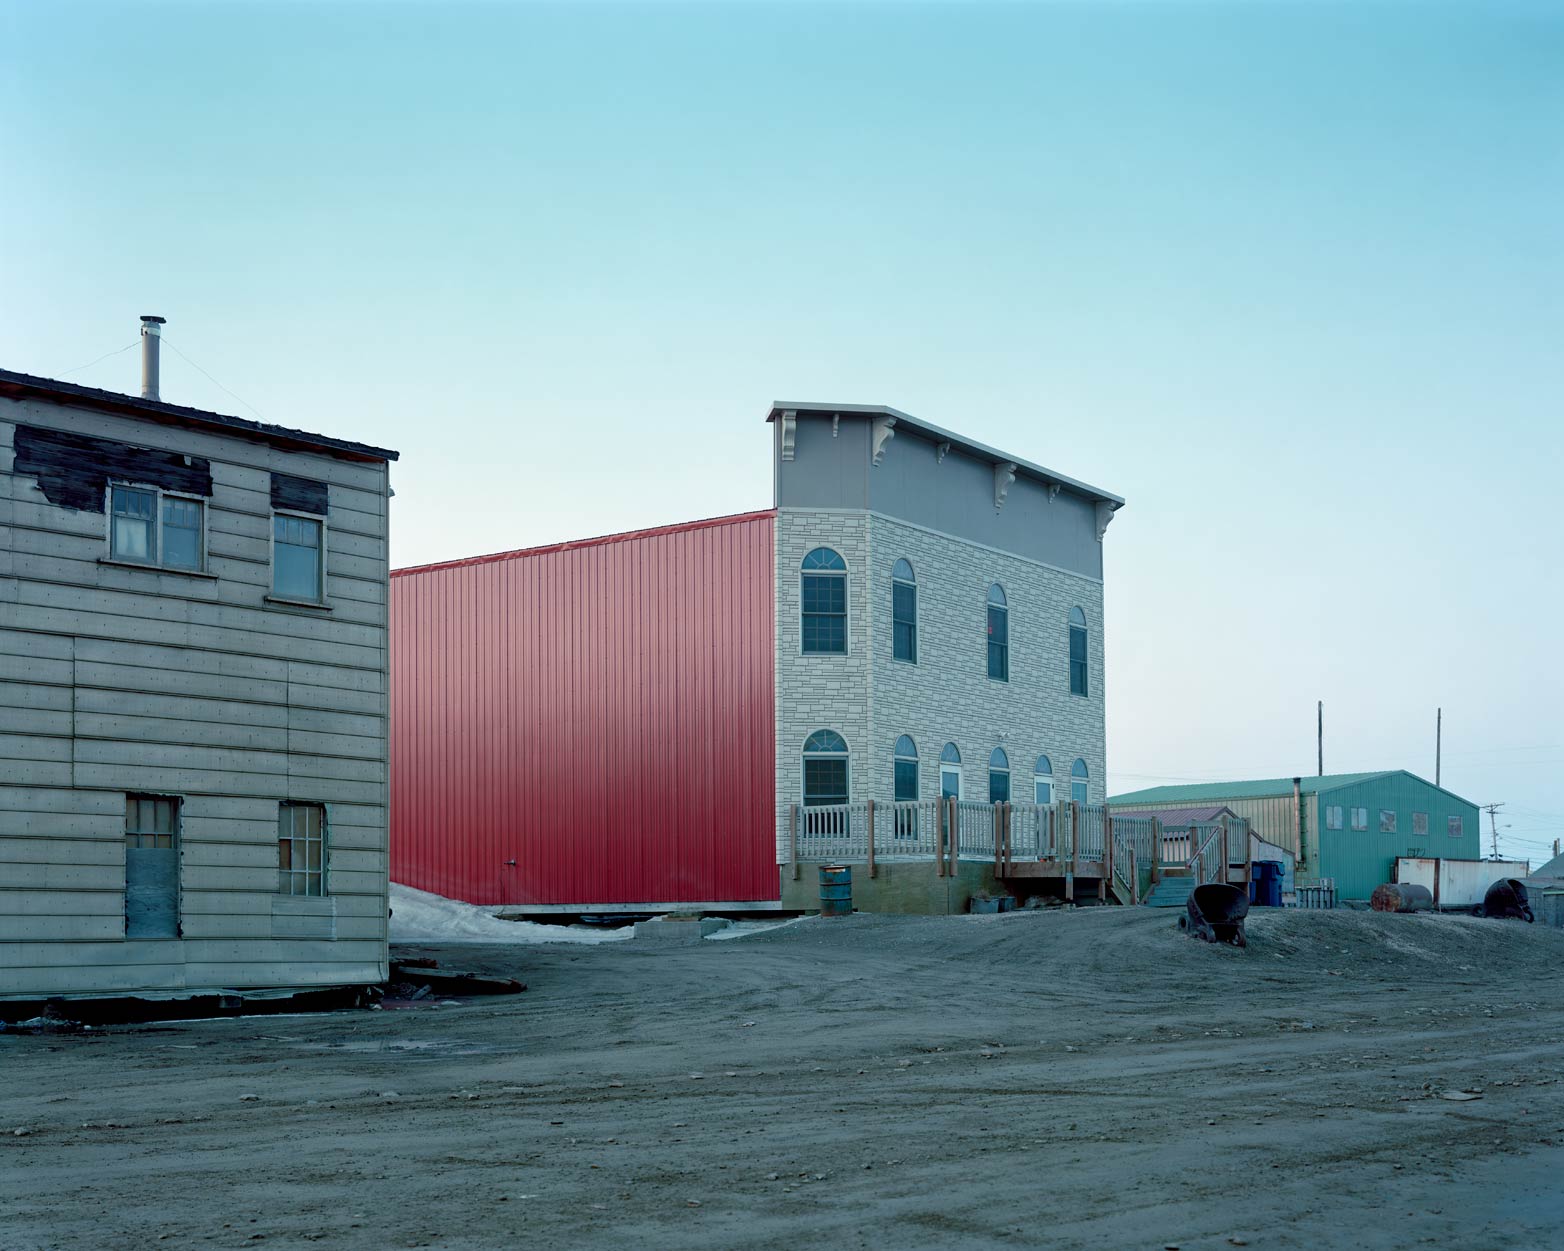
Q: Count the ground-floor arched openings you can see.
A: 6